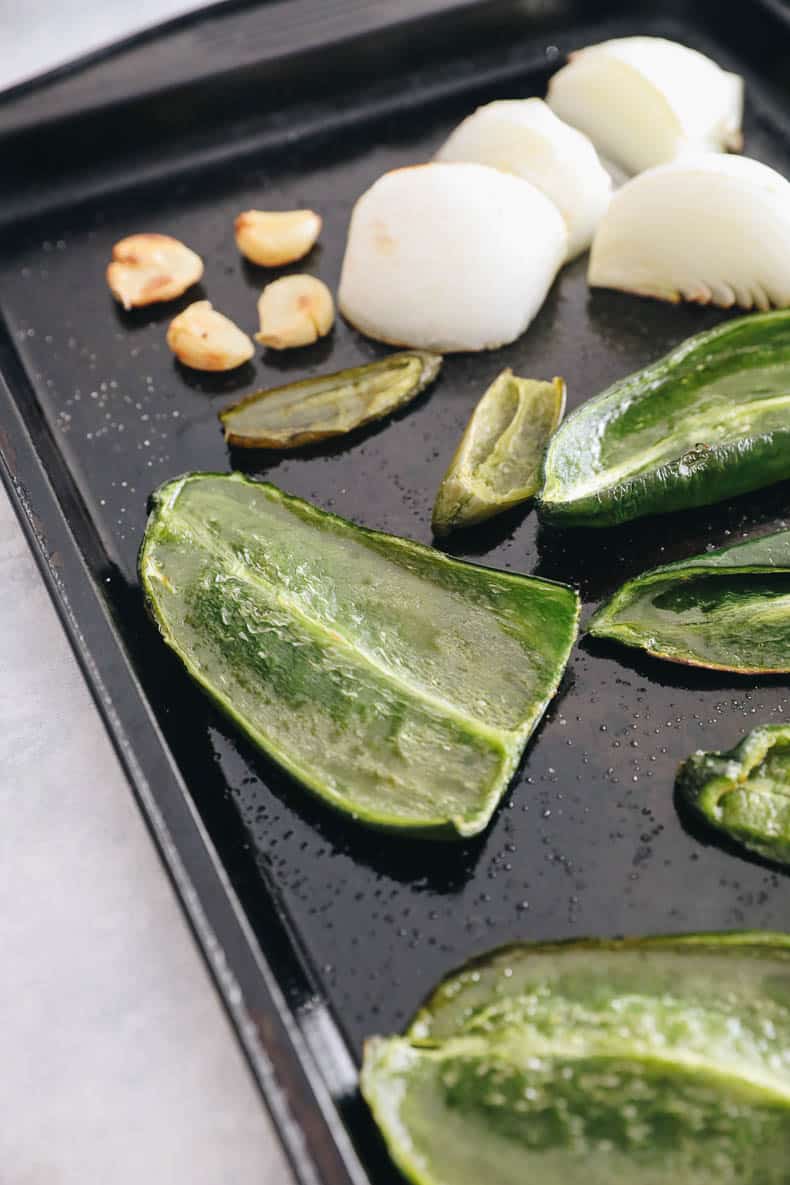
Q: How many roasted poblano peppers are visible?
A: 5